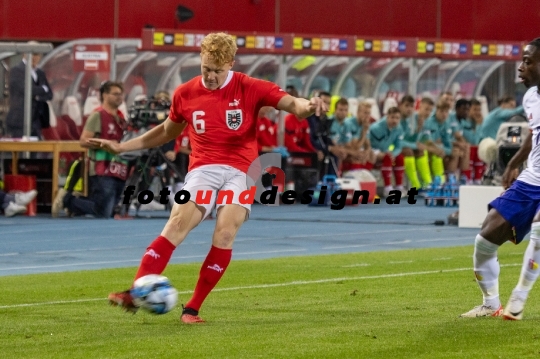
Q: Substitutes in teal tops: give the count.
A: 10